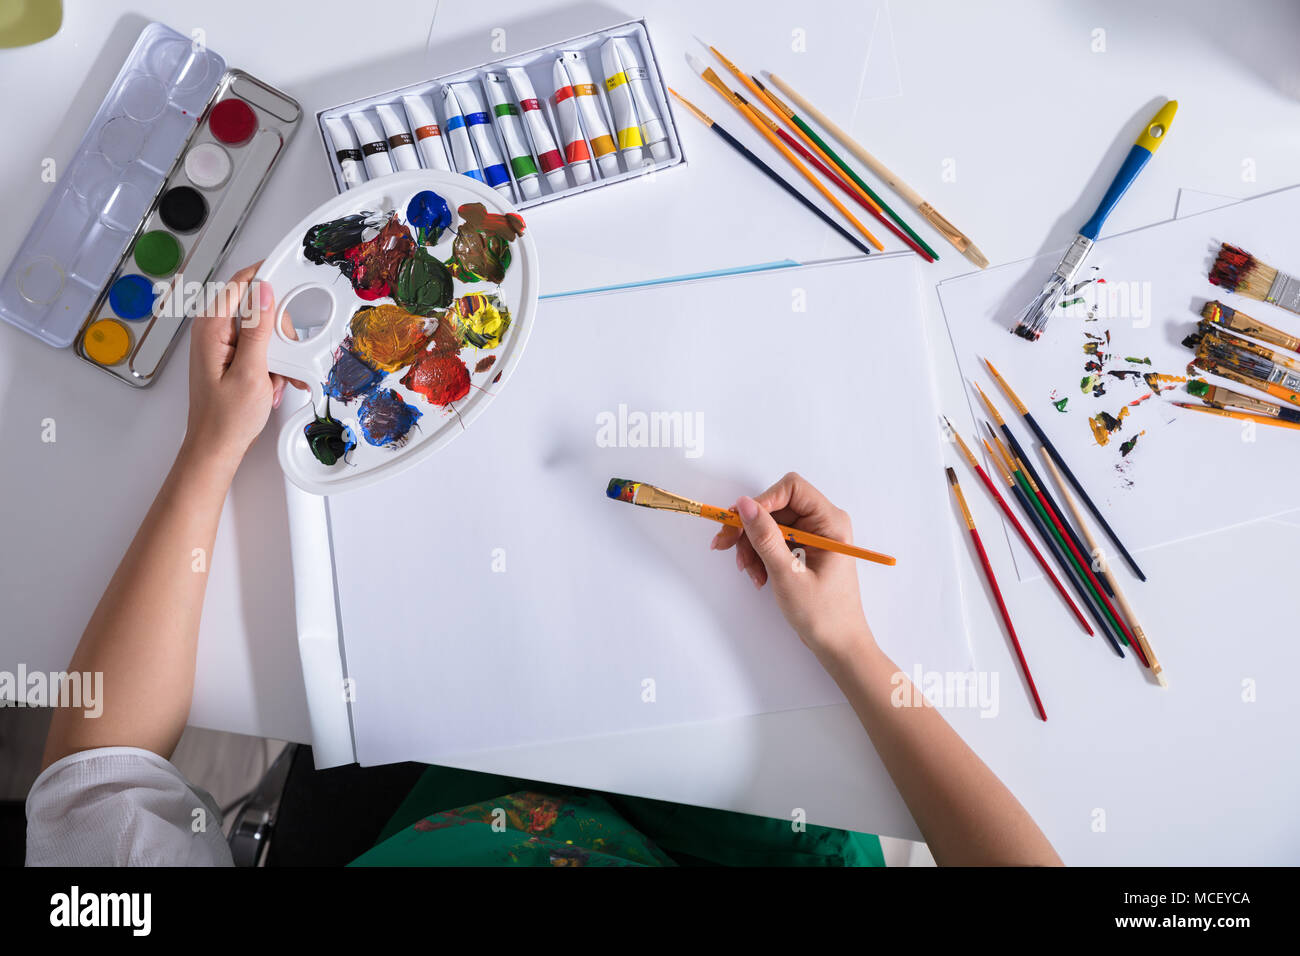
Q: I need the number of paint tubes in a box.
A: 12